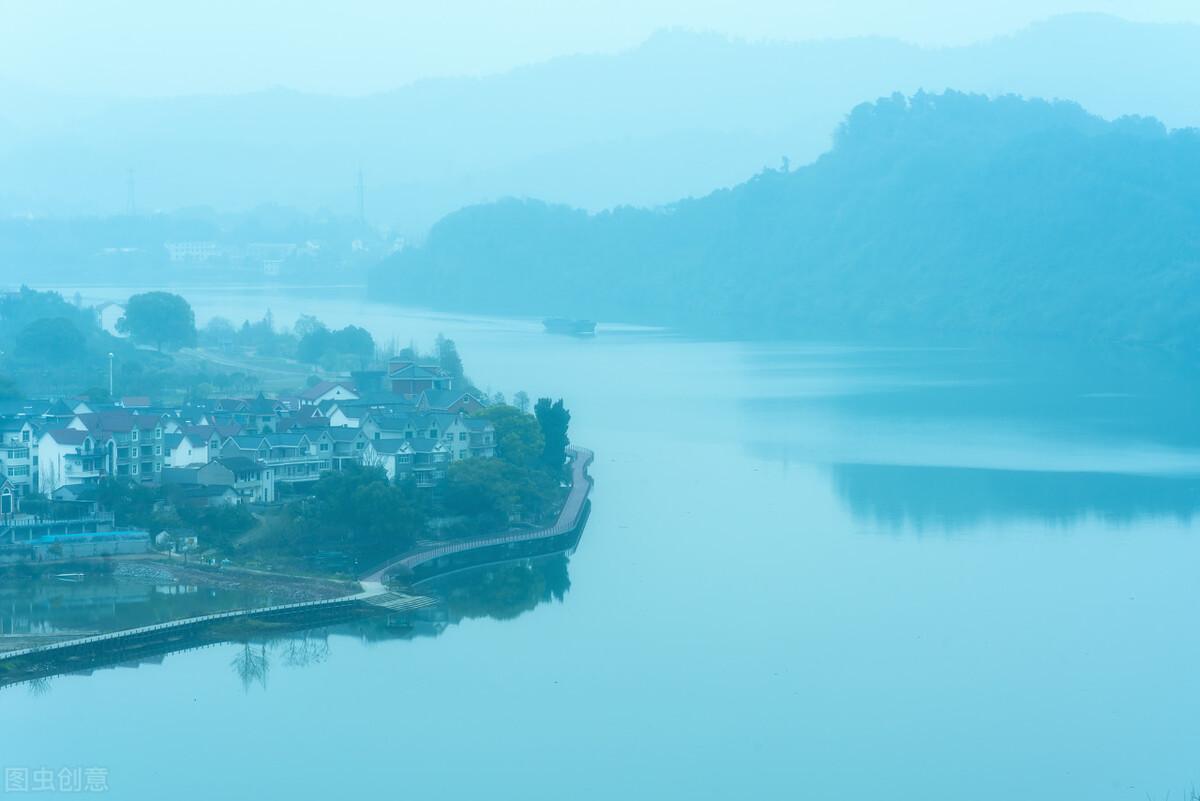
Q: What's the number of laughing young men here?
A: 0